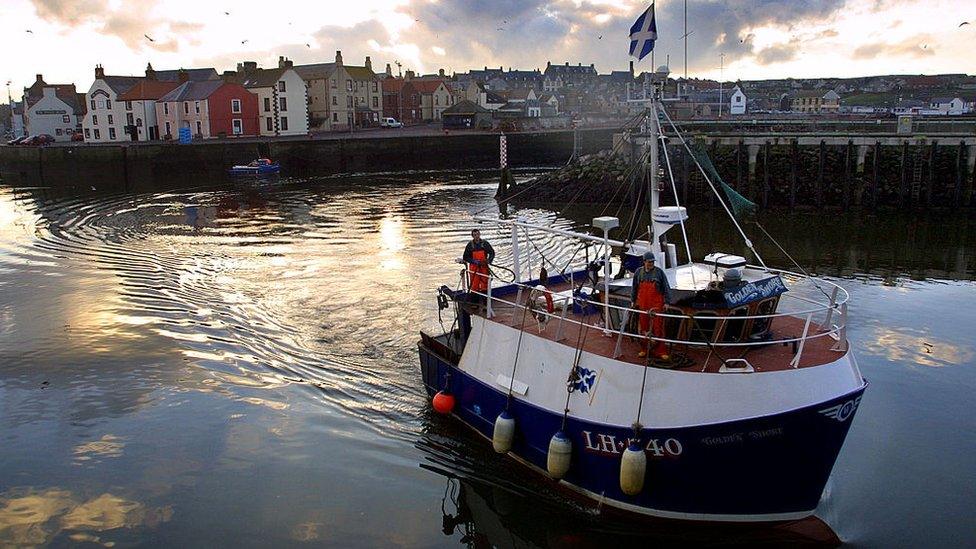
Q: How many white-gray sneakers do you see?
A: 0